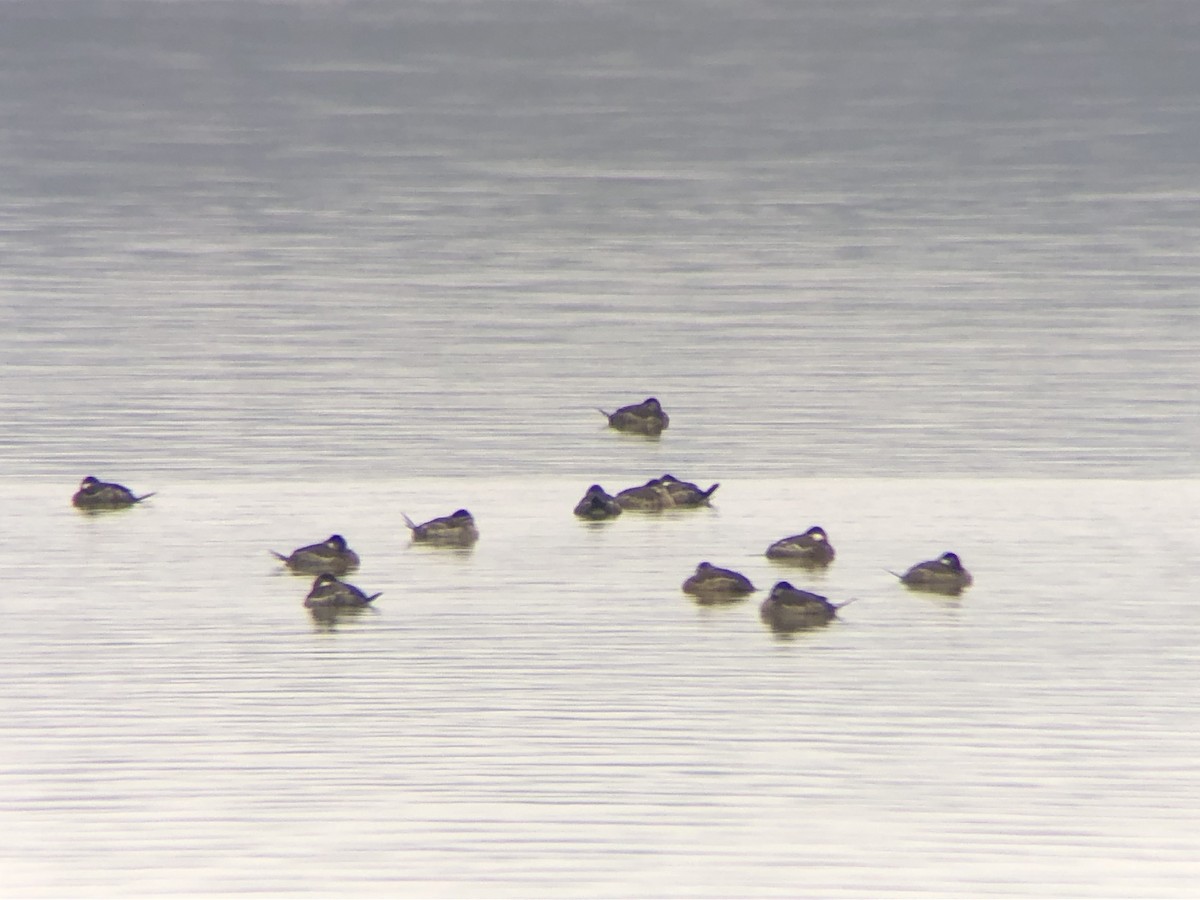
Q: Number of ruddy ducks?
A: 12